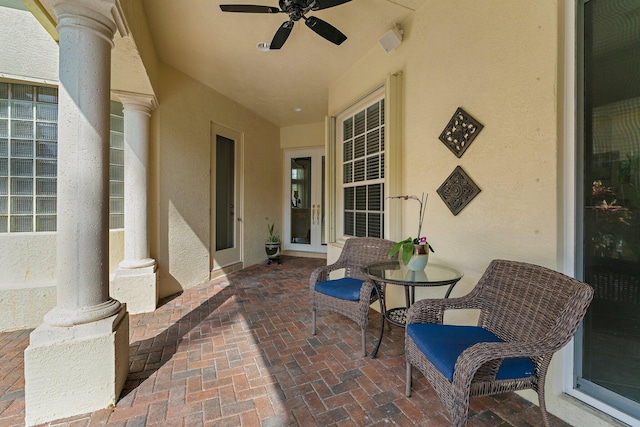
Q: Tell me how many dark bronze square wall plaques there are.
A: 2